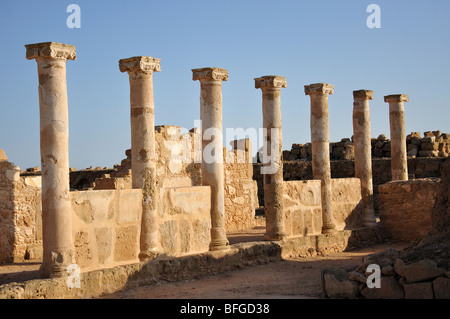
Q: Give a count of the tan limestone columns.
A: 7